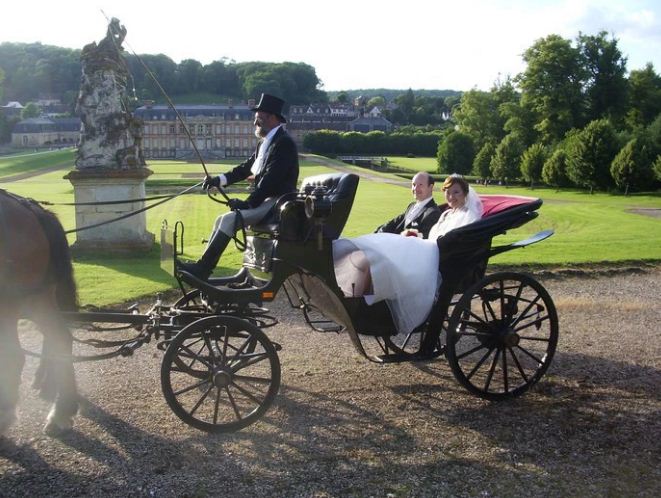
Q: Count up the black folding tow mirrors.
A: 0